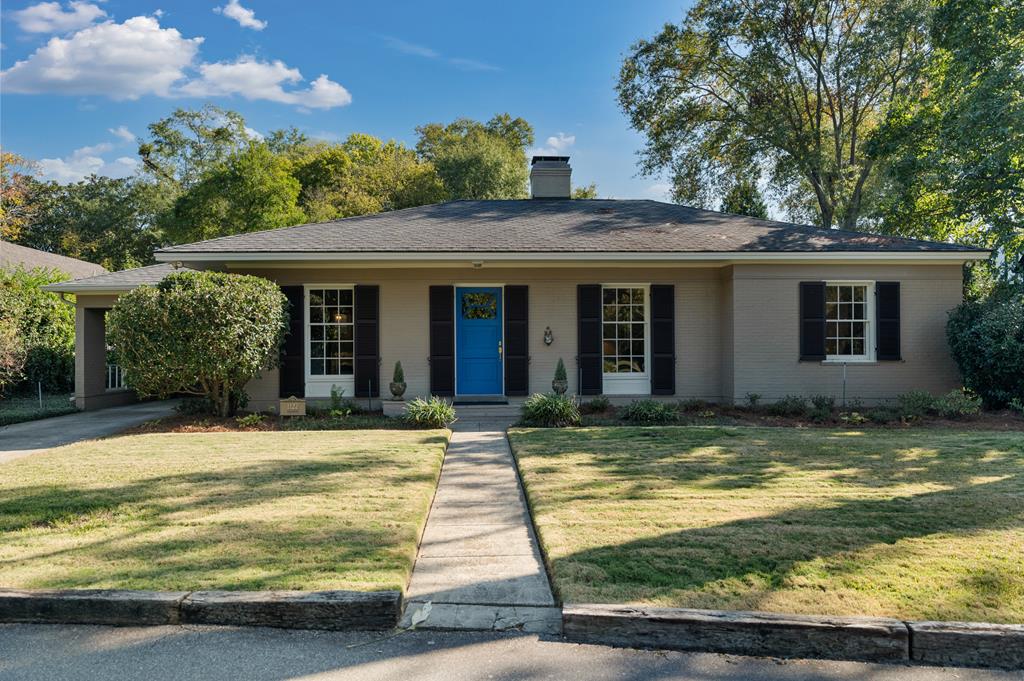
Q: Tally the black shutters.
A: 8